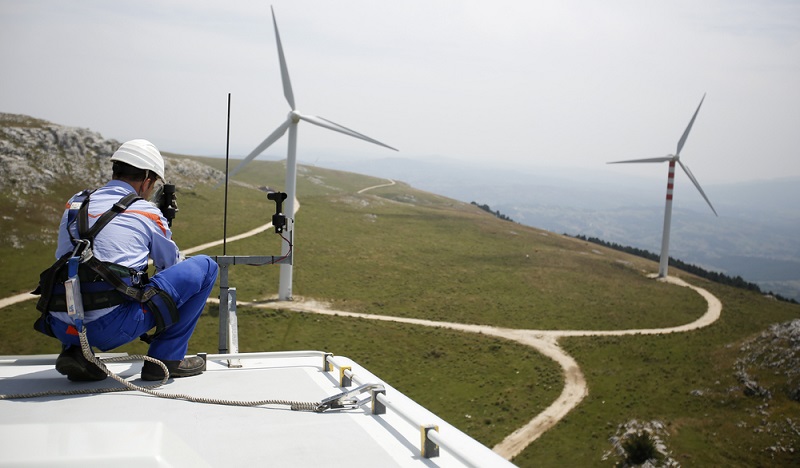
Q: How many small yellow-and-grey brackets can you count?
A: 4